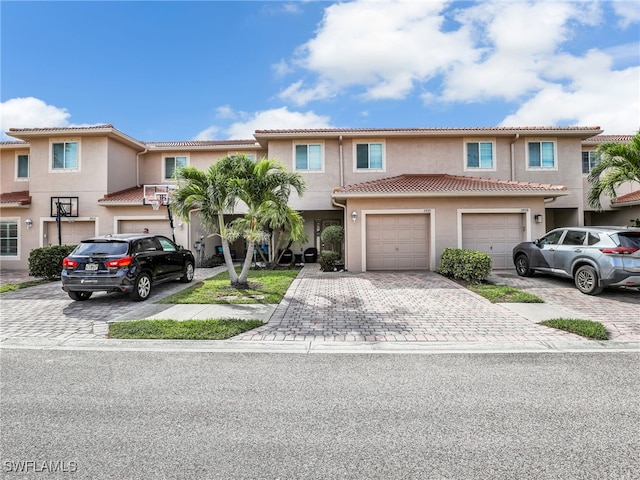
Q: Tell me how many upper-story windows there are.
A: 9